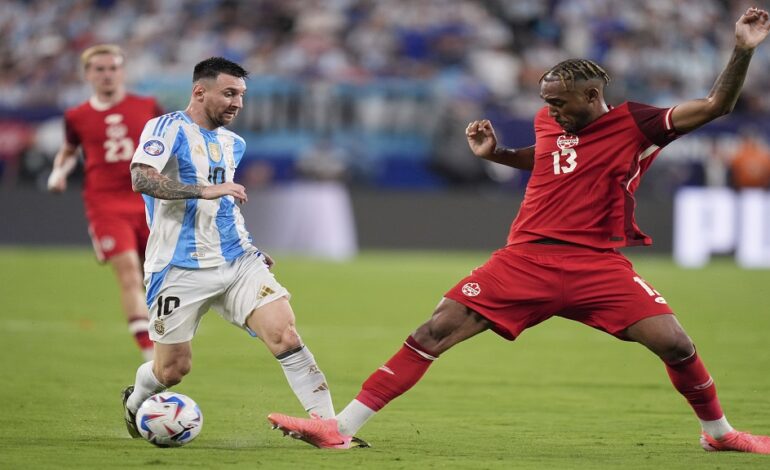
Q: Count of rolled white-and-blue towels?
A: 0